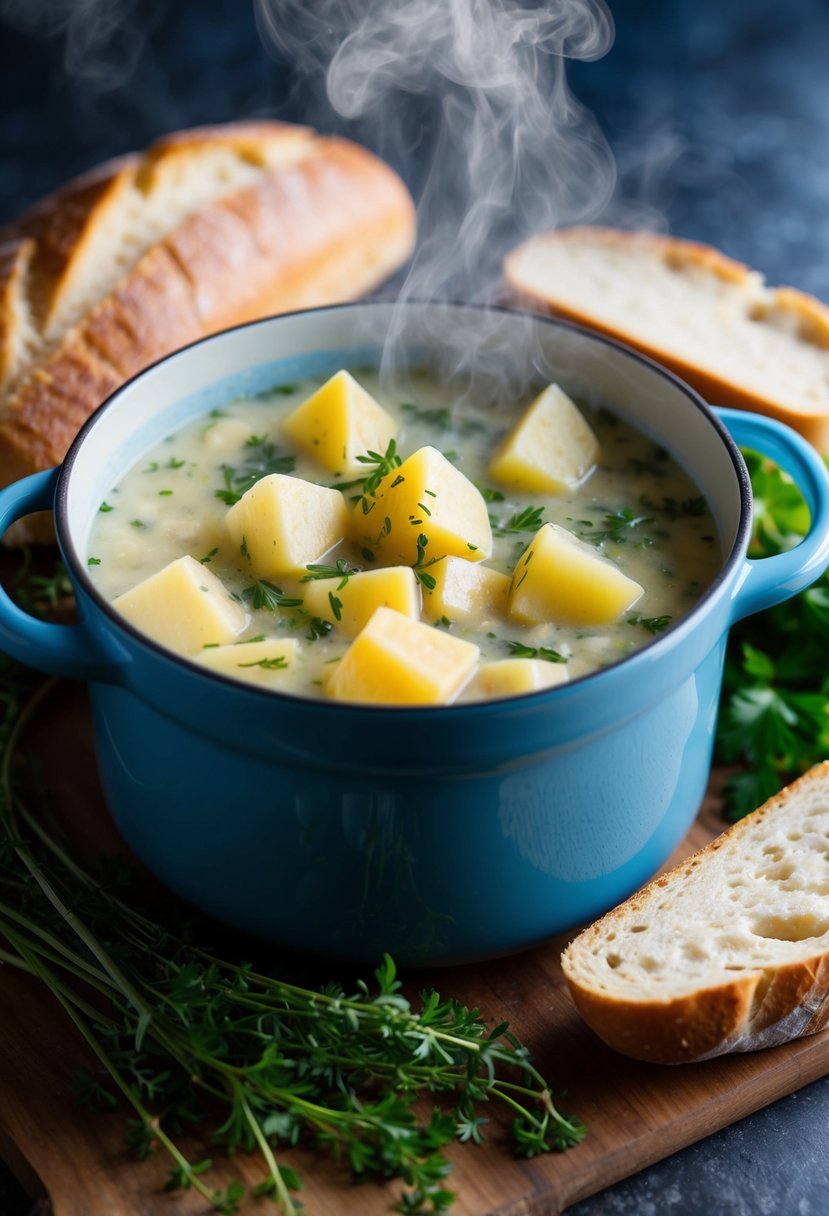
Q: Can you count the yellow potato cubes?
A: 11